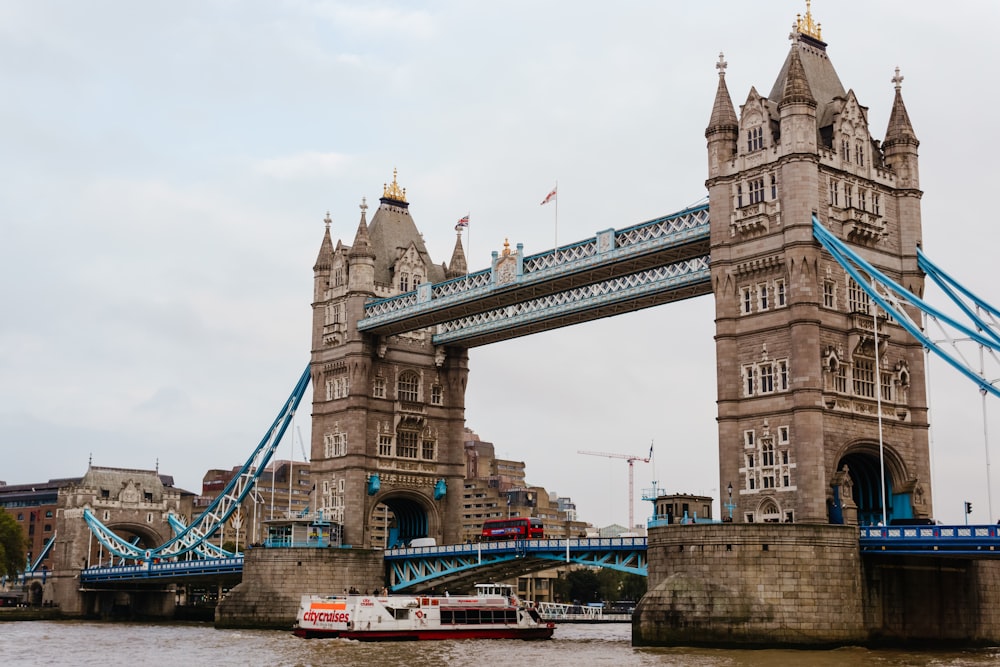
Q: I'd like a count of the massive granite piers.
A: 2